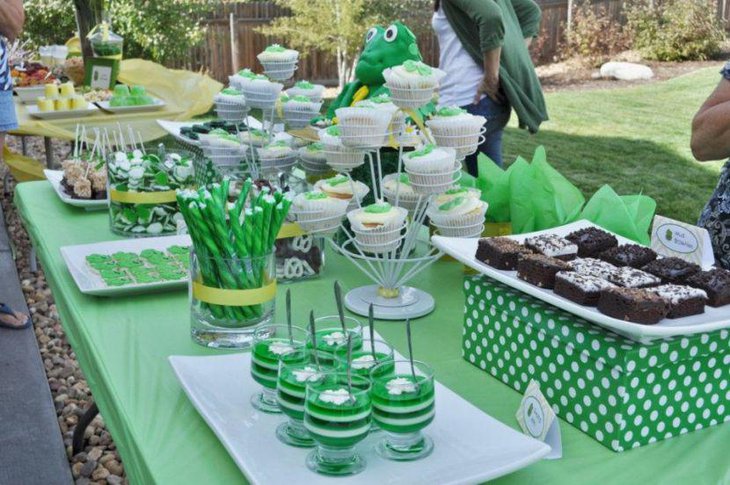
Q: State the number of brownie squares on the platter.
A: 12